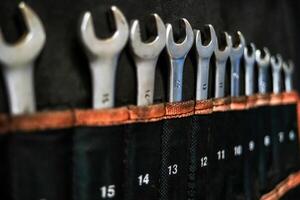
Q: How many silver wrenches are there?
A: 11